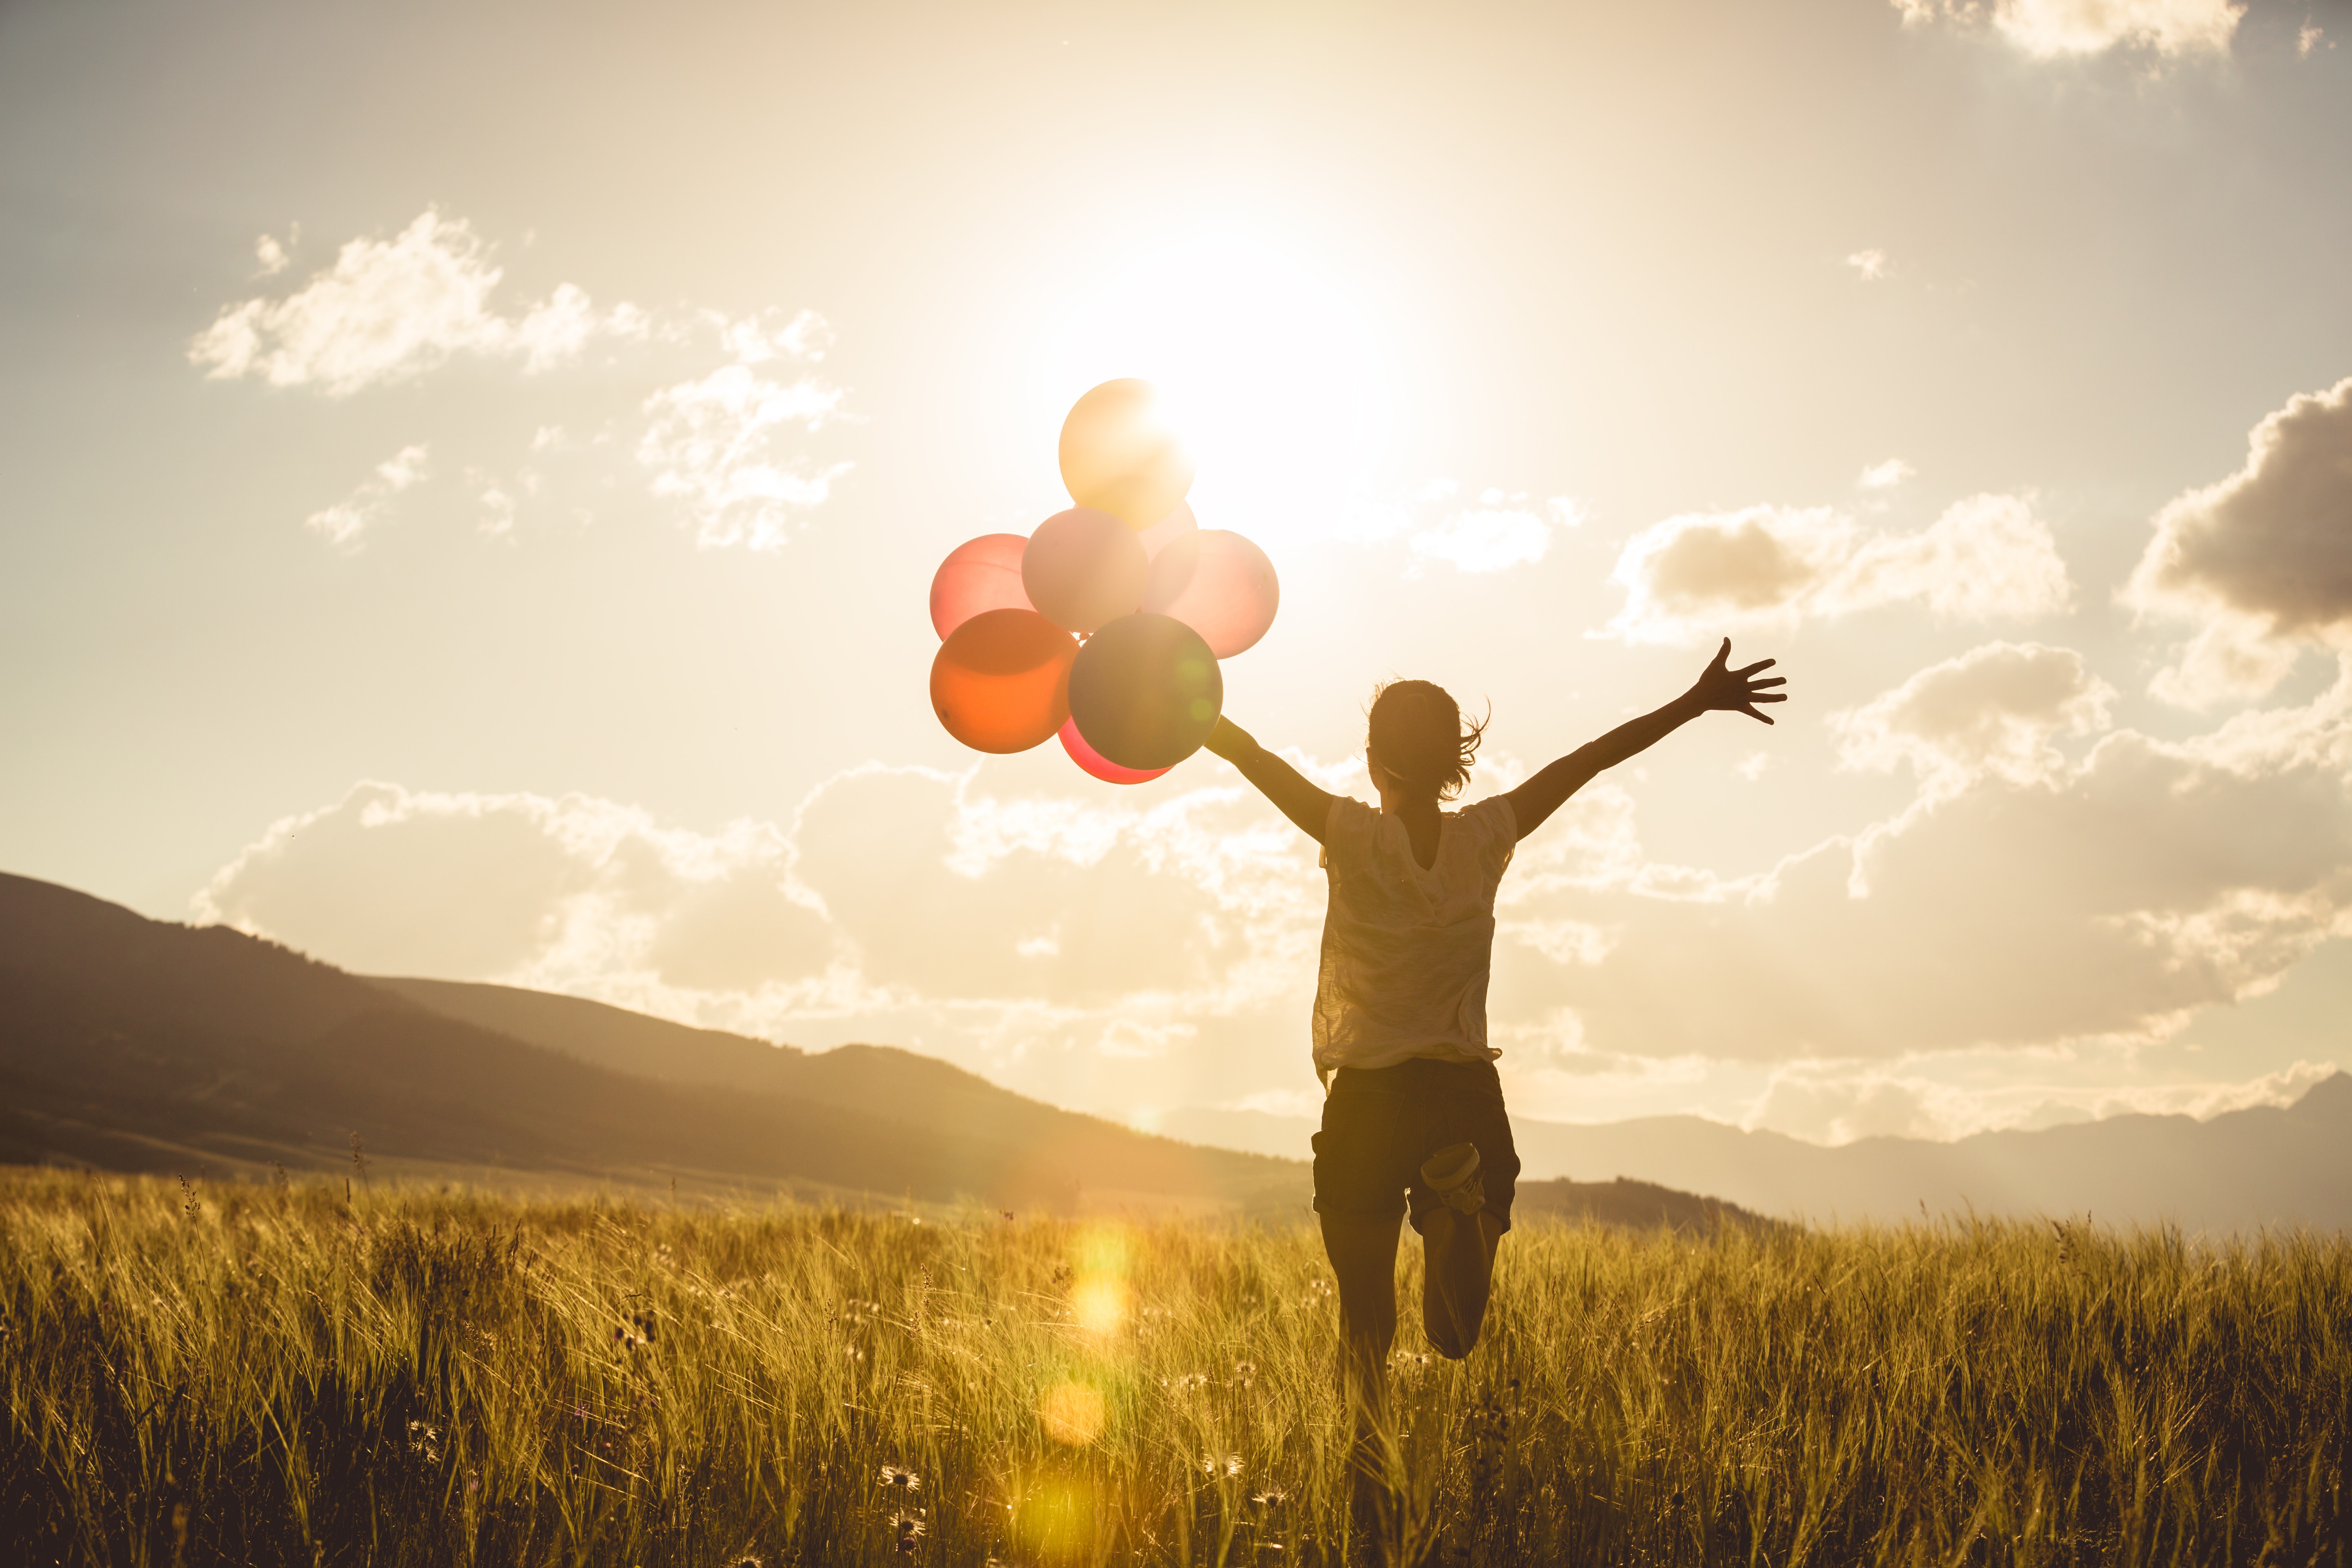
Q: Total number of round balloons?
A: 8